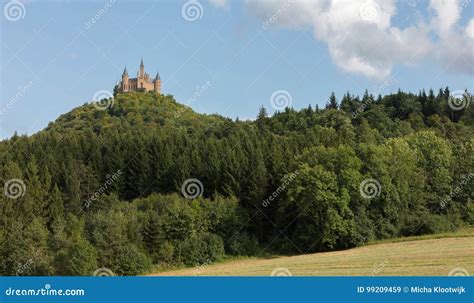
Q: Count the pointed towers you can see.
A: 3